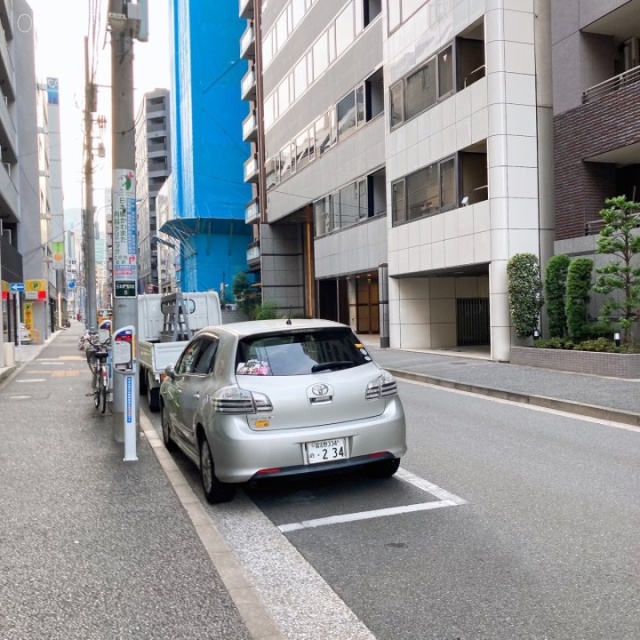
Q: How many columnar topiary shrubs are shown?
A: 3